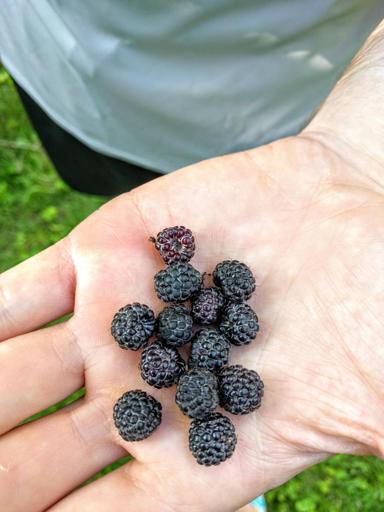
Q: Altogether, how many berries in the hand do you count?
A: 13